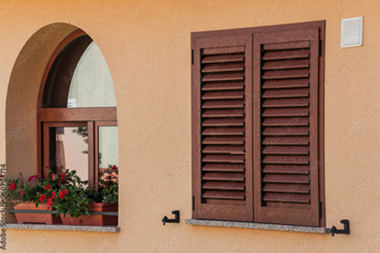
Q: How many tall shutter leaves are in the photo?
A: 2